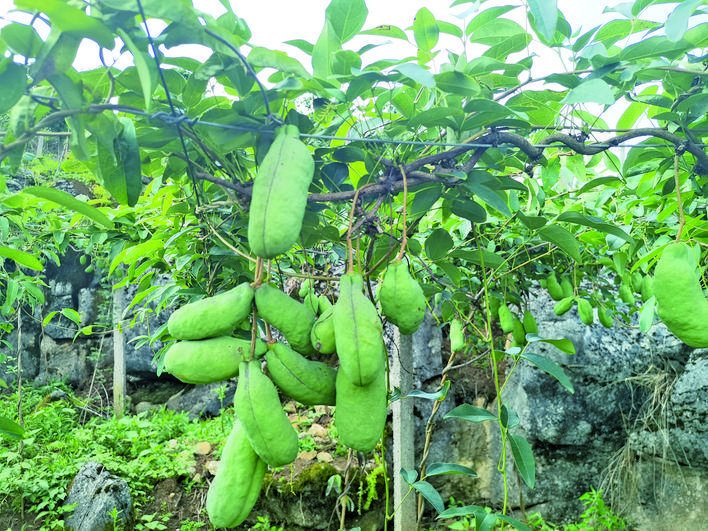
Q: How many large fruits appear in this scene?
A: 12